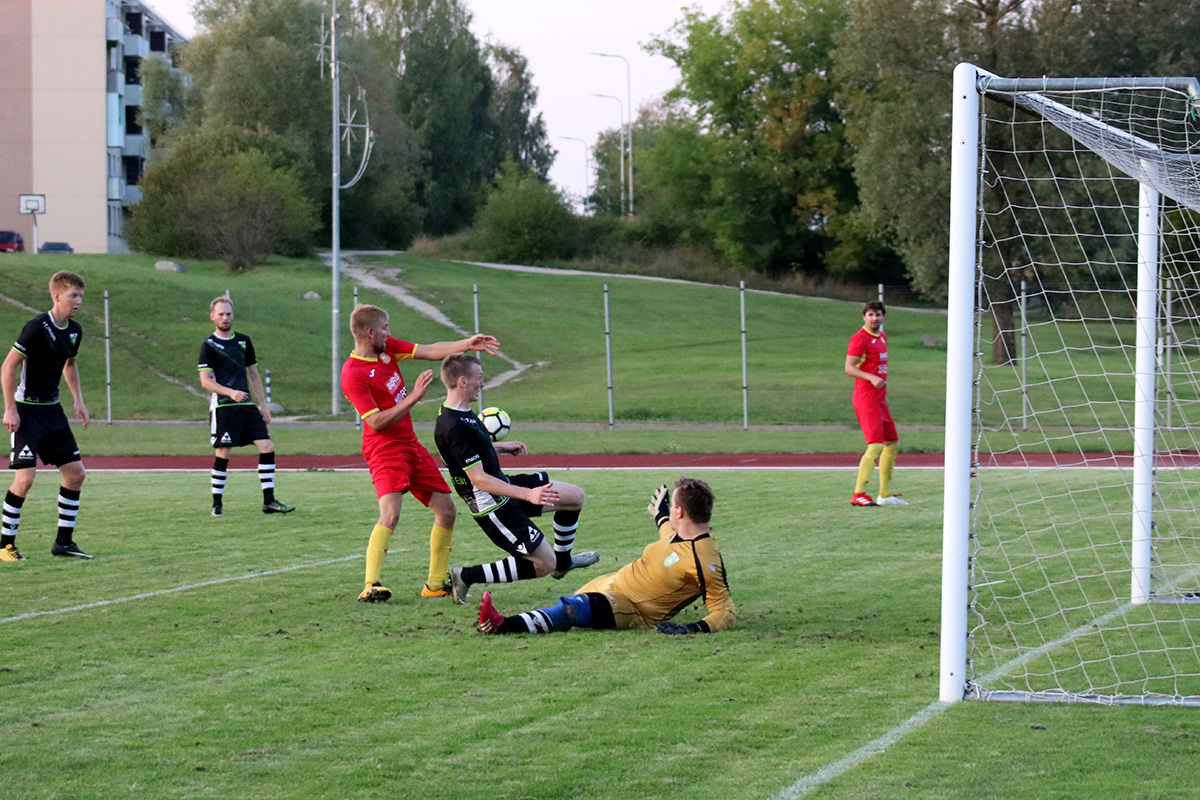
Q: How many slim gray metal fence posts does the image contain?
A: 9